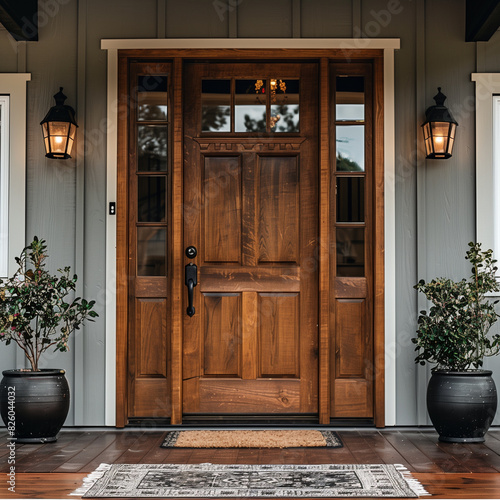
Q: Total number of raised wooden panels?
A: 6